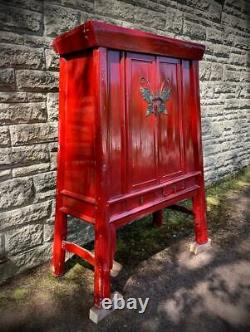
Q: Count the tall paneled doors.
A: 2